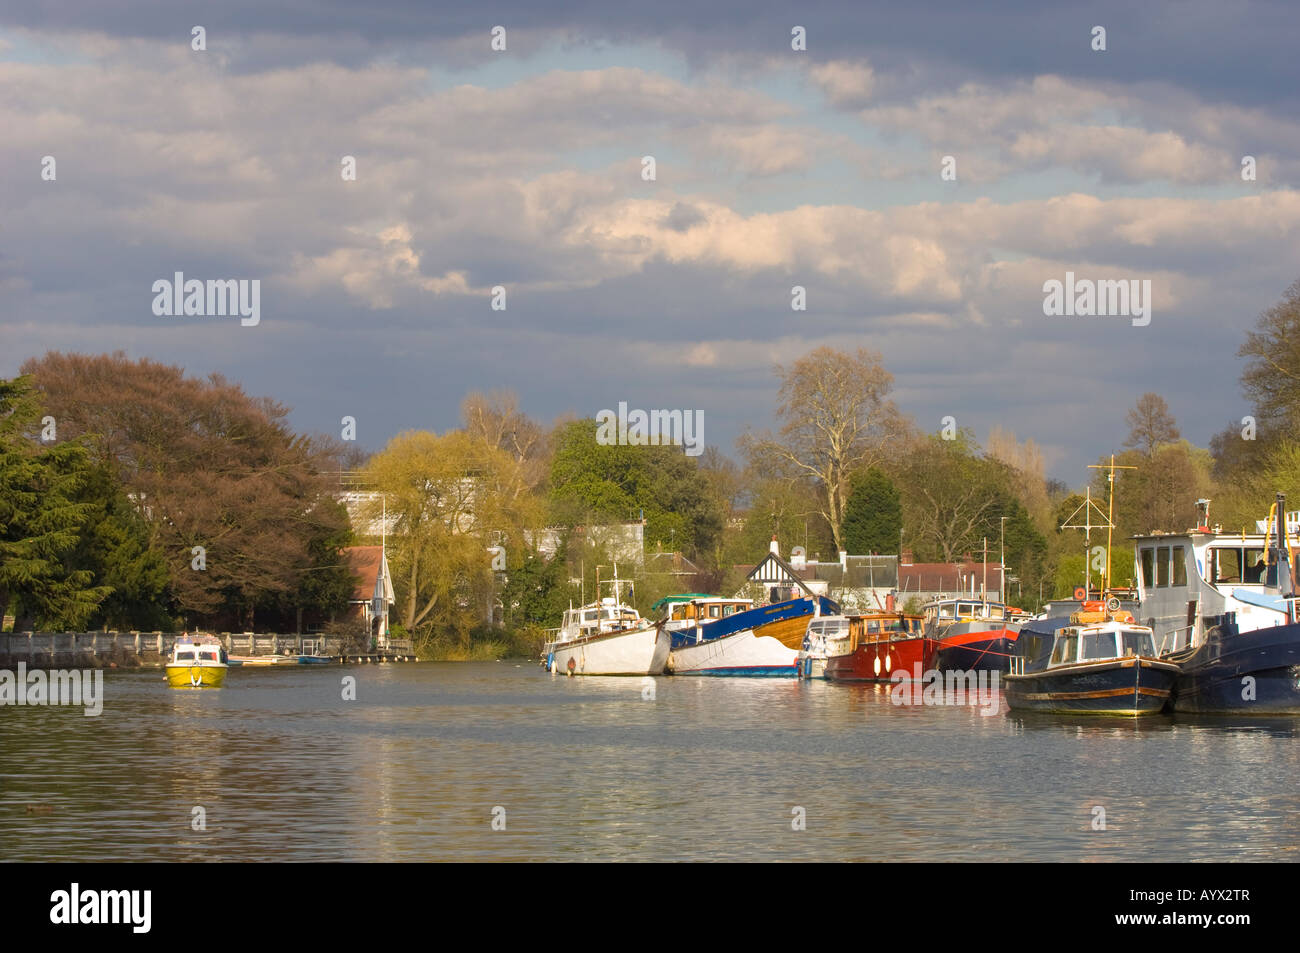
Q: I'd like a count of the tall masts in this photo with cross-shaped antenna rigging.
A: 2